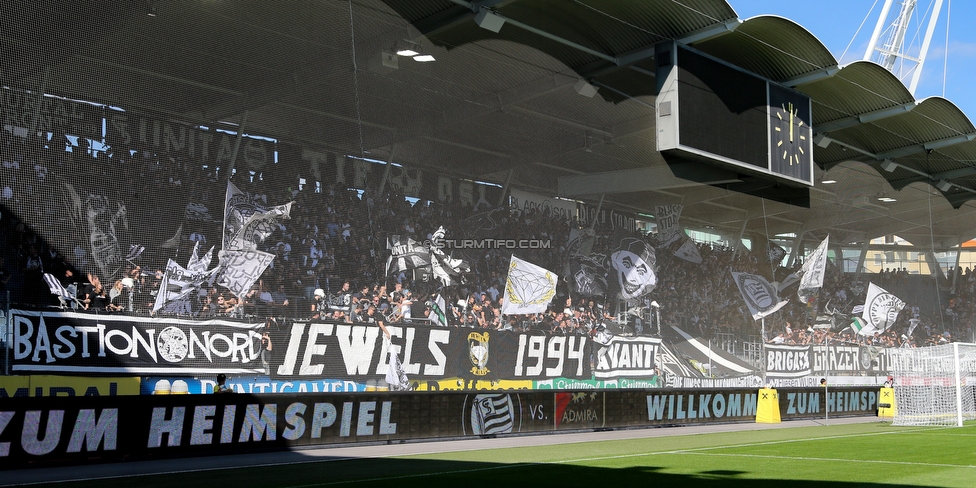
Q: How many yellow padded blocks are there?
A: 2